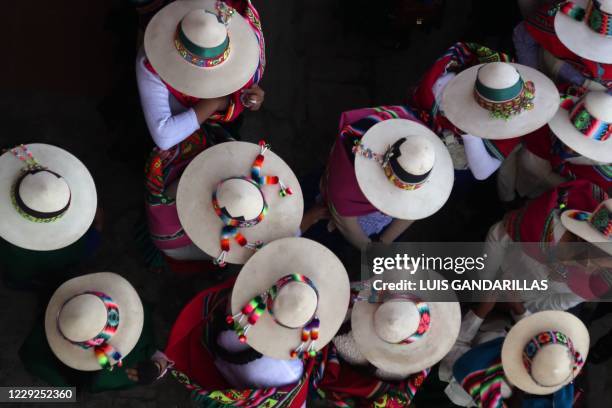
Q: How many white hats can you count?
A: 12